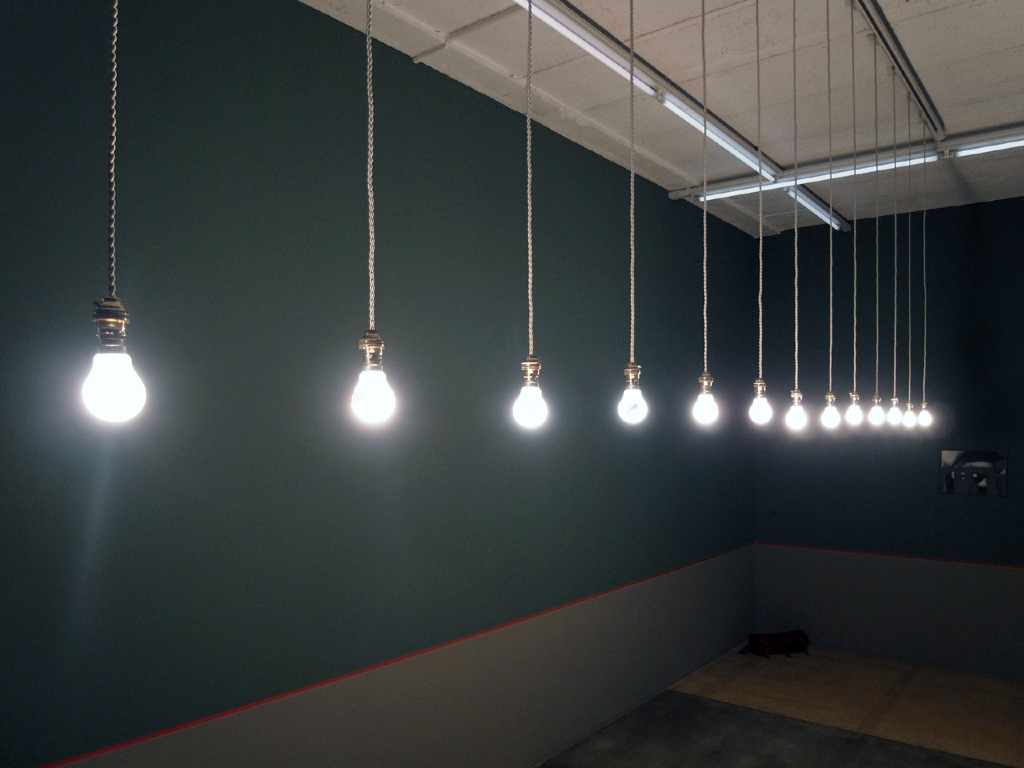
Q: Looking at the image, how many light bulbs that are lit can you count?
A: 13